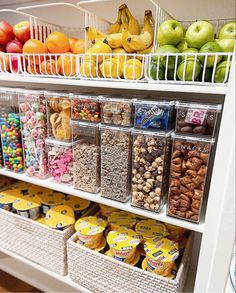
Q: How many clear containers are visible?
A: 12